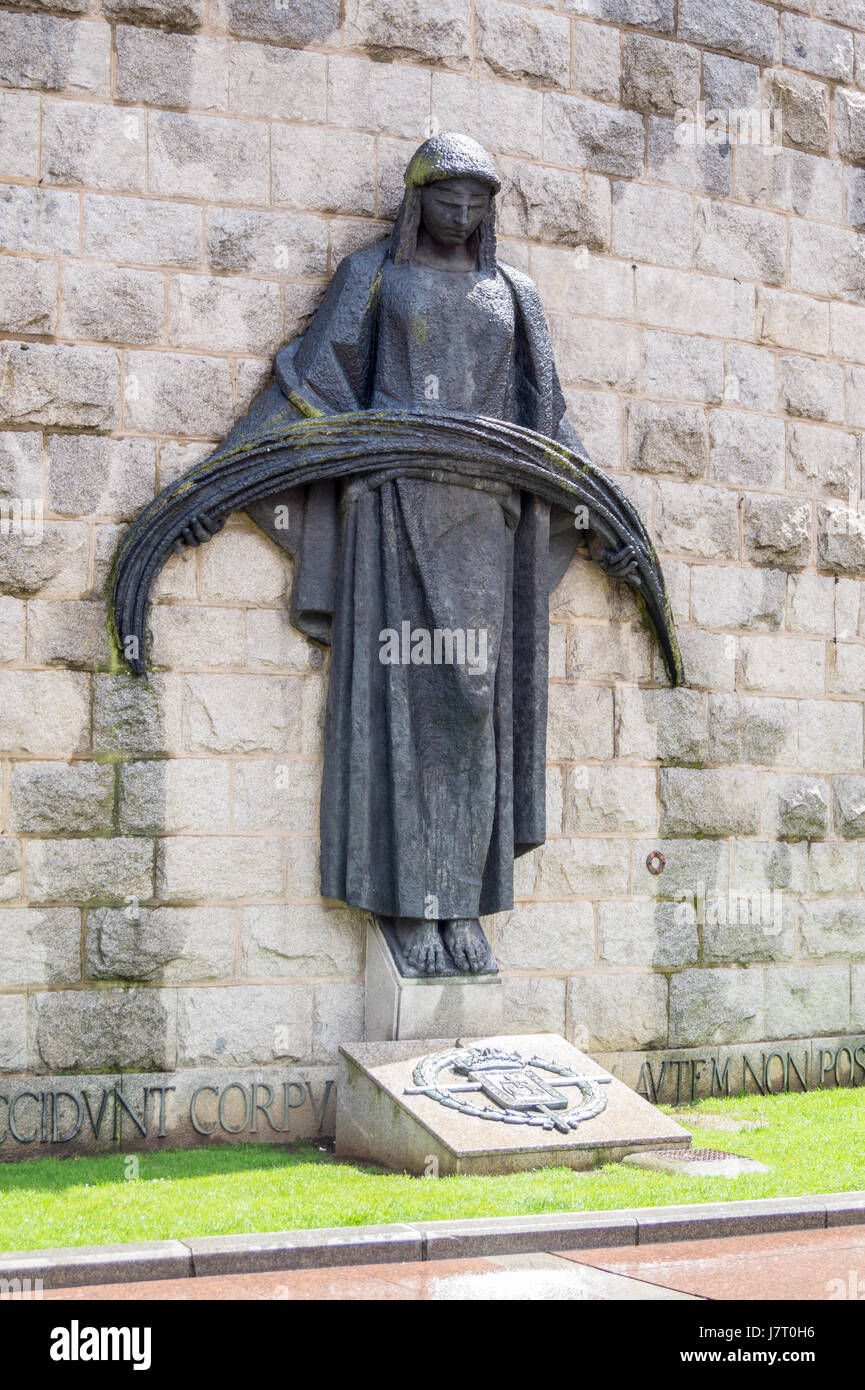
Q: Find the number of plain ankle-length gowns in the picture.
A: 1